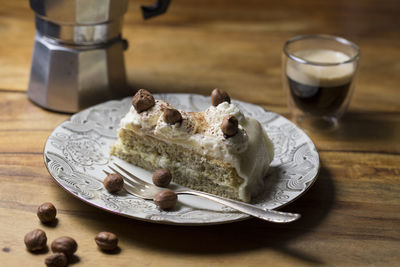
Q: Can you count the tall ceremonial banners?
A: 0